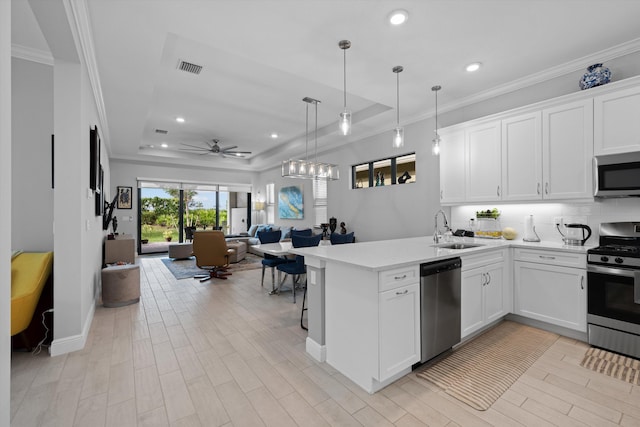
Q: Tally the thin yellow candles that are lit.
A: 0